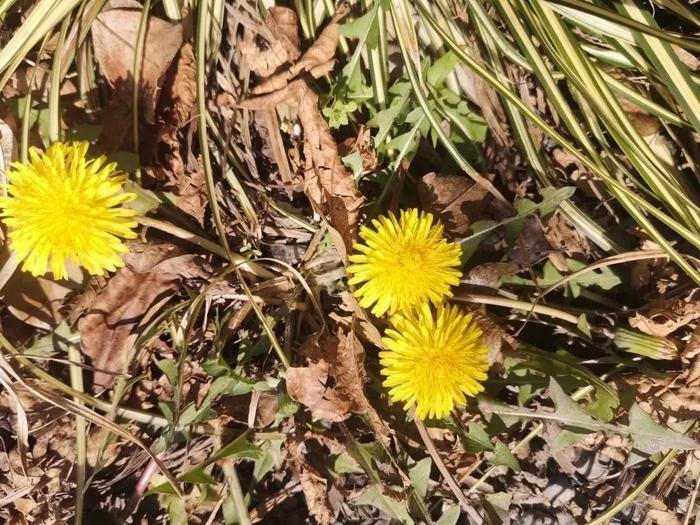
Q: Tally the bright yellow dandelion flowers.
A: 3